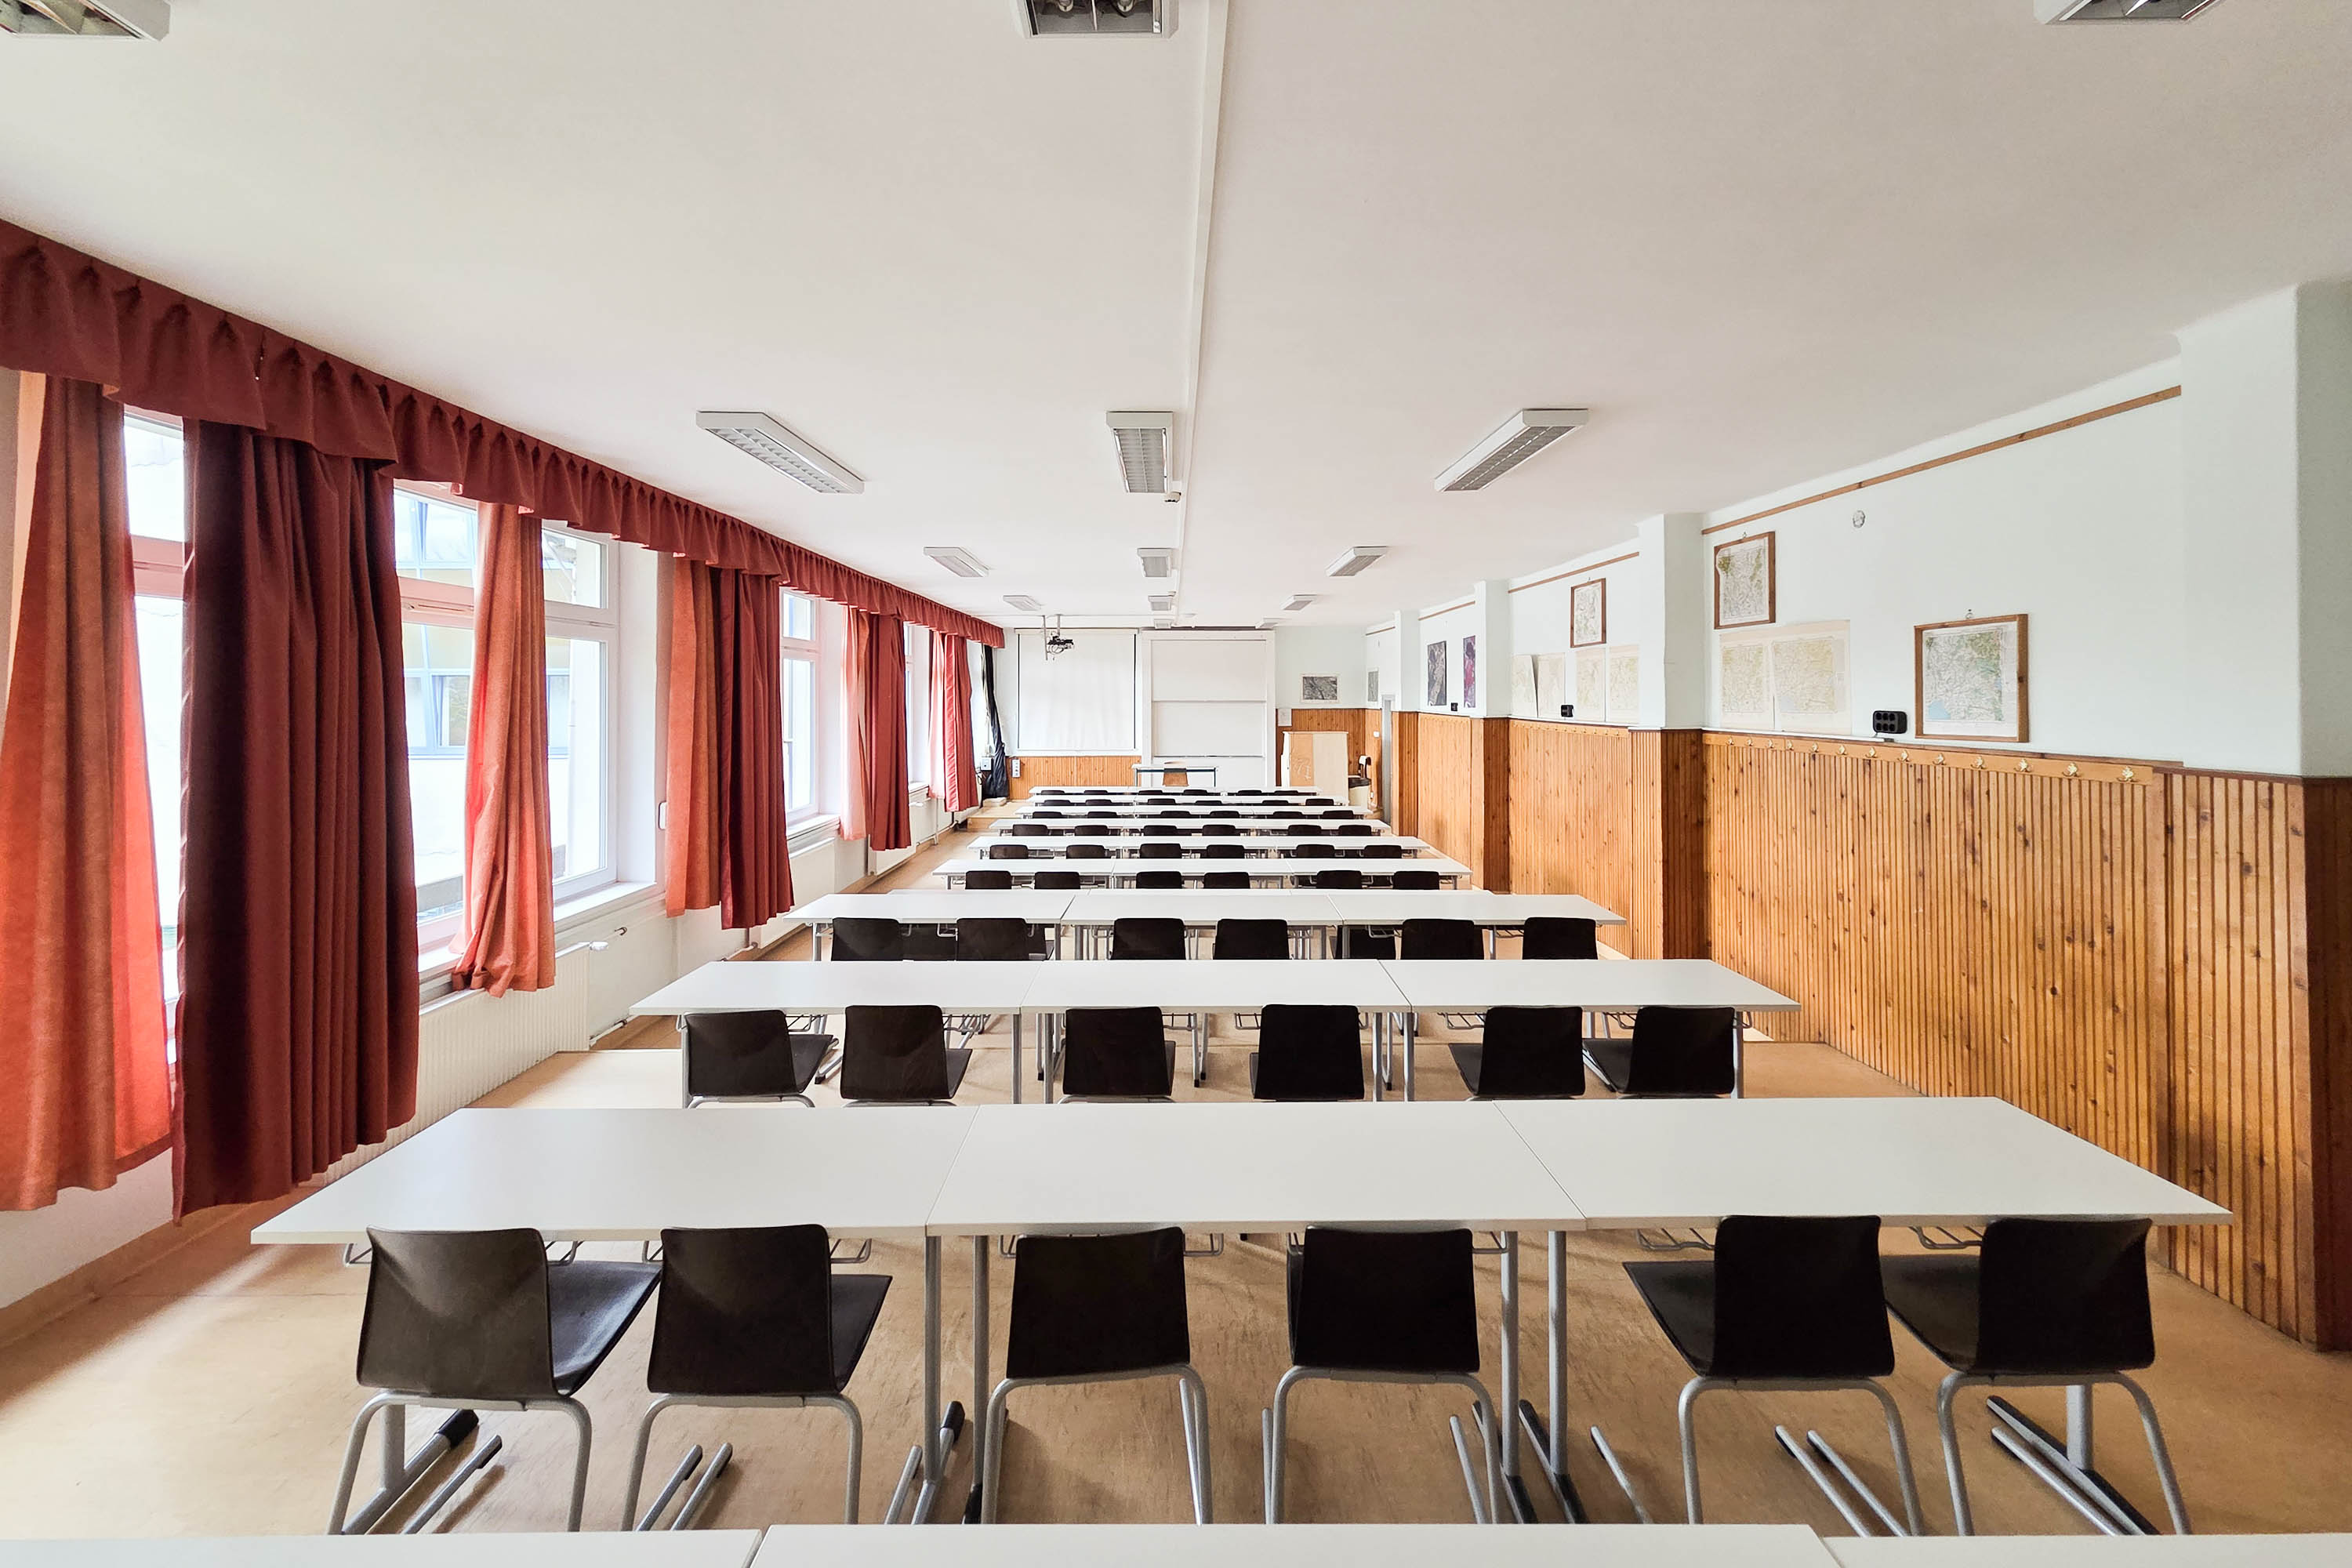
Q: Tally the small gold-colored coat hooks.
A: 13